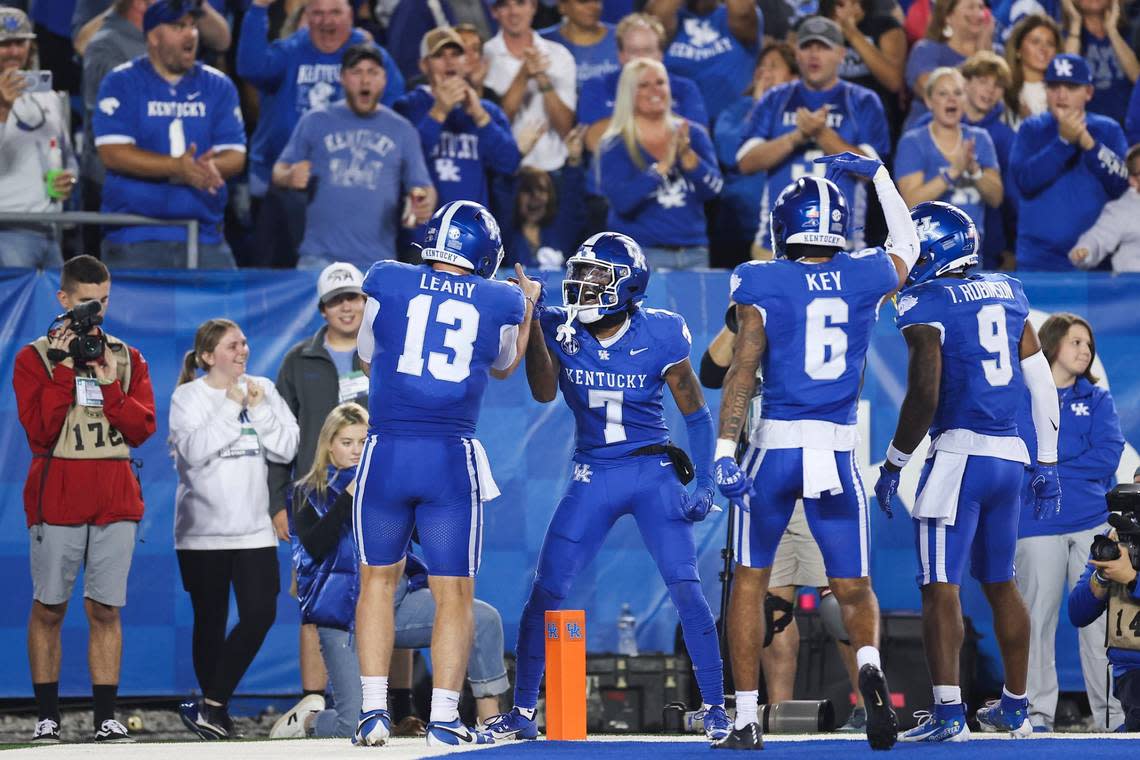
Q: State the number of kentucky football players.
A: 4